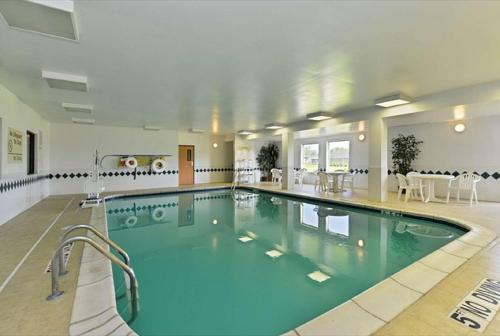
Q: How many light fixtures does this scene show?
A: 13